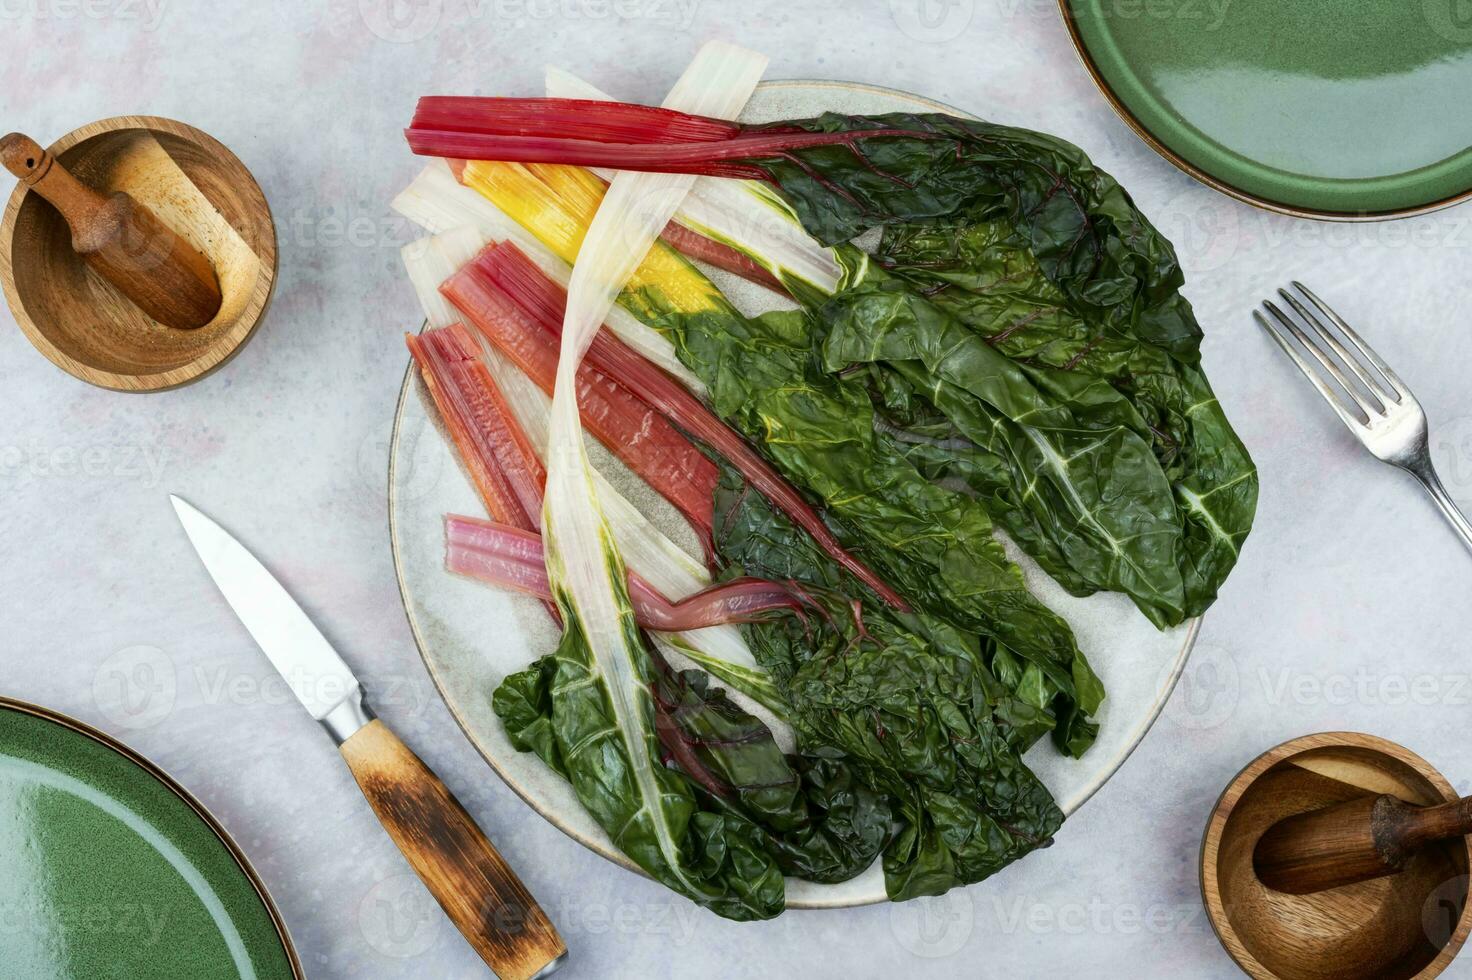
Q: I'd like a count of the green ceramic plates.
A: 2